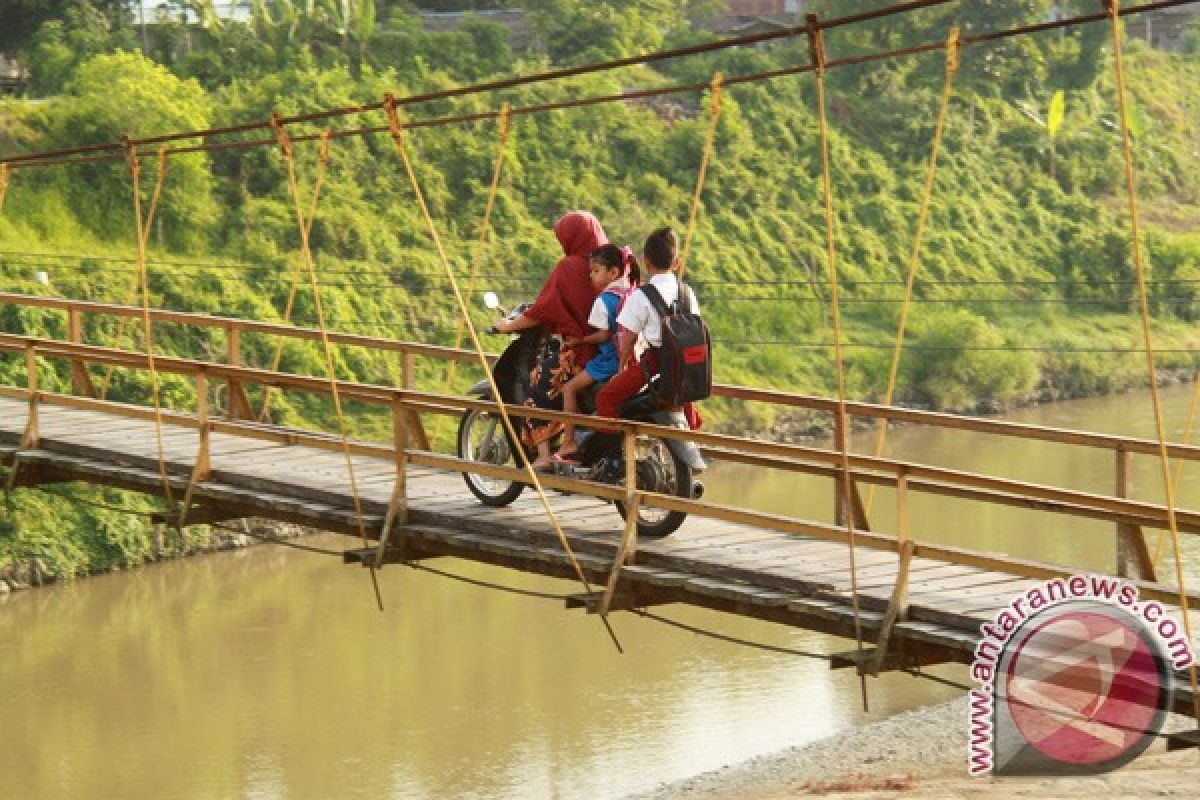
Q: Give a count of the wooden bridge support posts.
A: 10